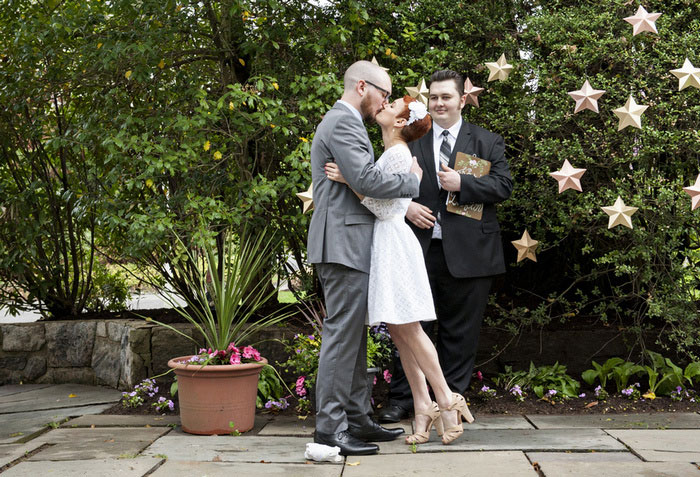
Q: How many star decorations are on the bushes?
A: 13